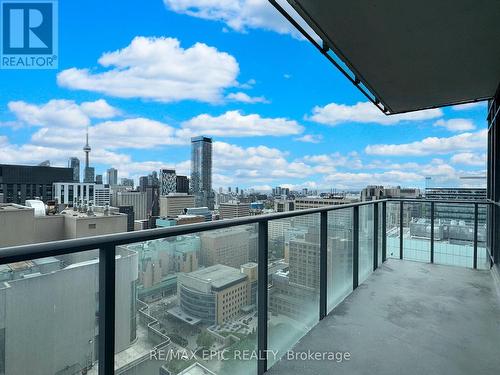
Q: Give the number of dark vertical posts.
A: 9